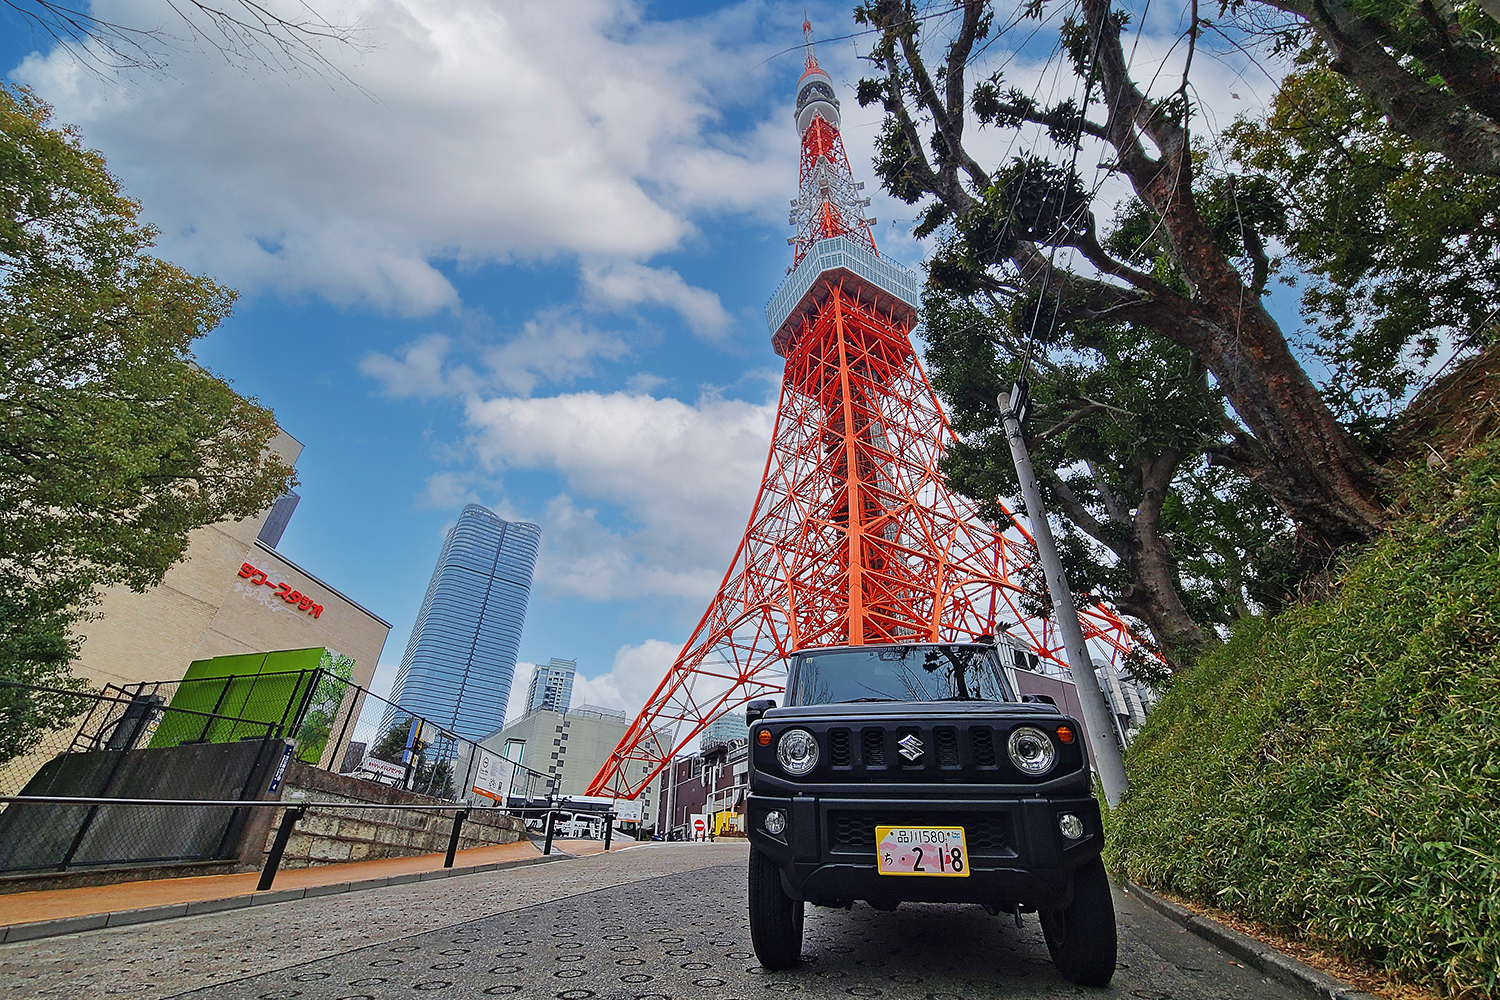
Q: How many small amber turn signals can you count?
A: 2